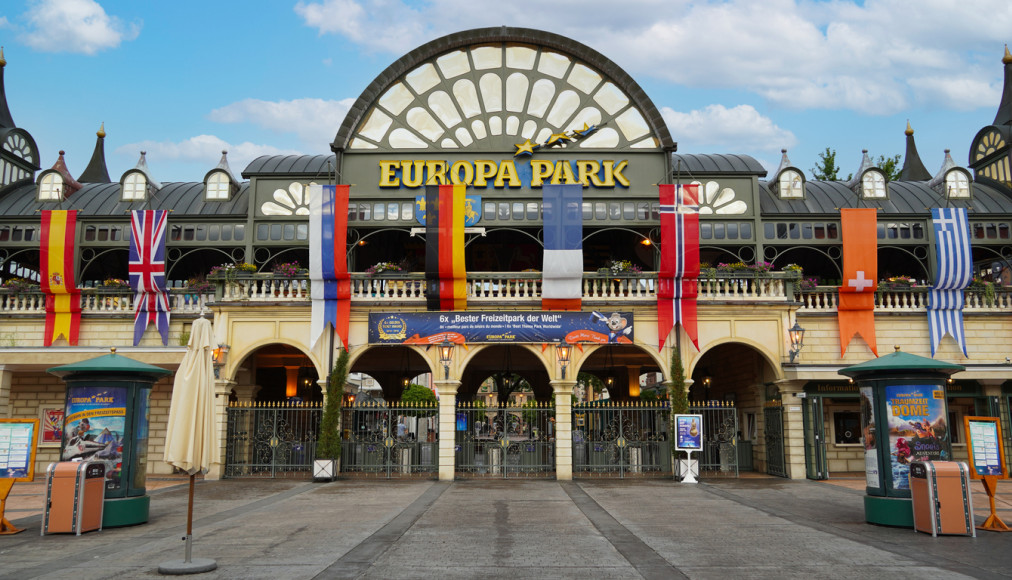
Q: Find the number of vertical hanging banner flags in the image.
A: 8